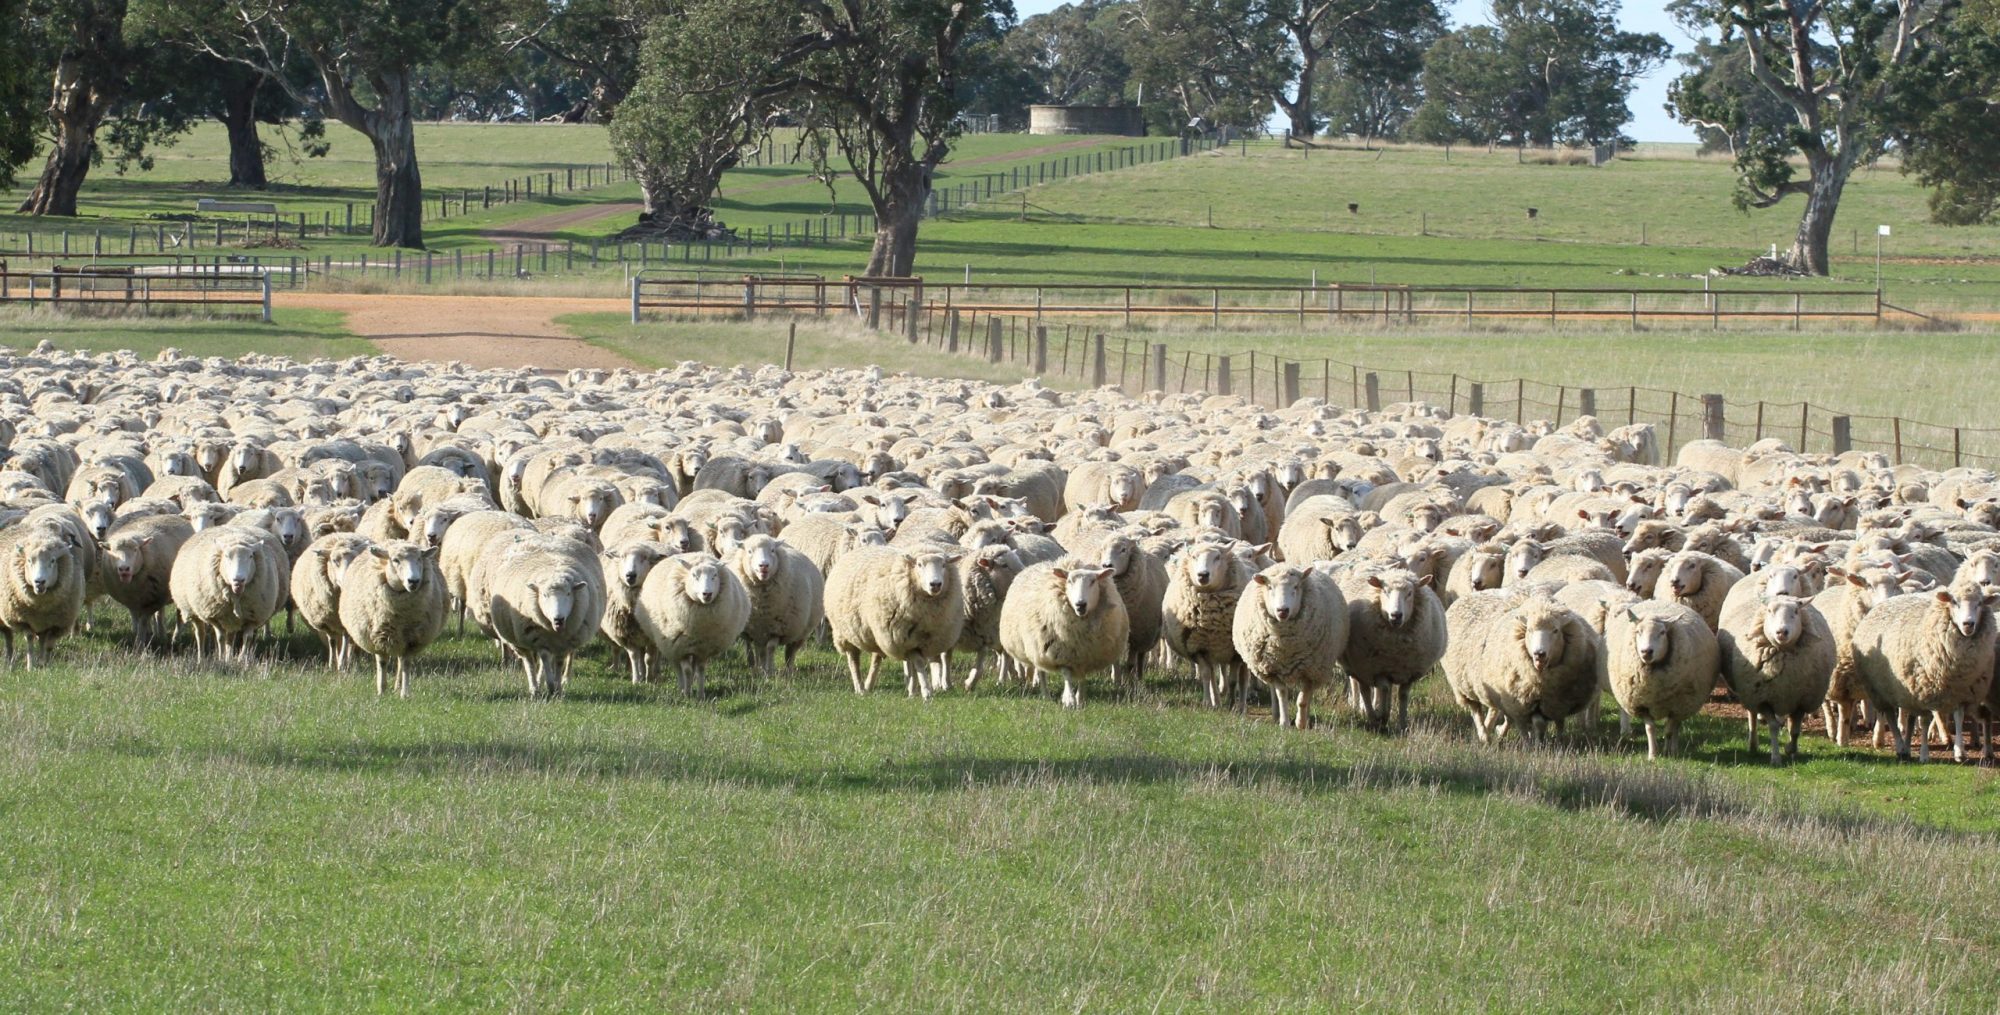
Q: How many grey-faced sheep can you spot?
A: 0